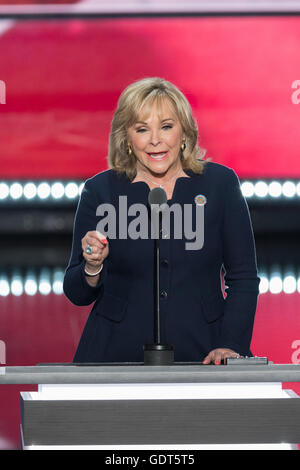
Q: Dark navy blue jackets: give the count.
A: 1